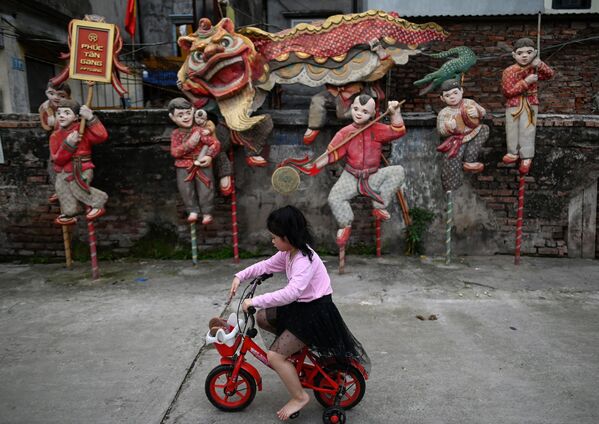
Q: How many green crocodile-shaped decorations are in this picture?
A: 1